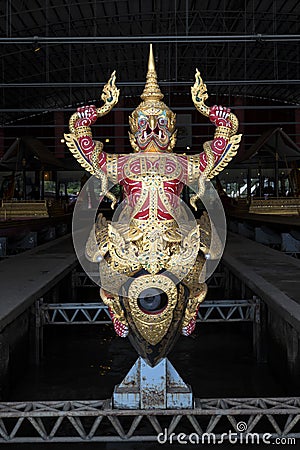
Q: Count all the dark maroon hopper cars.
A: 0